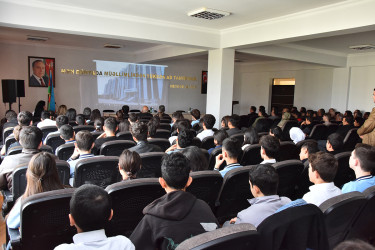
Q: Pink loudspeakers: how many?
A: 0